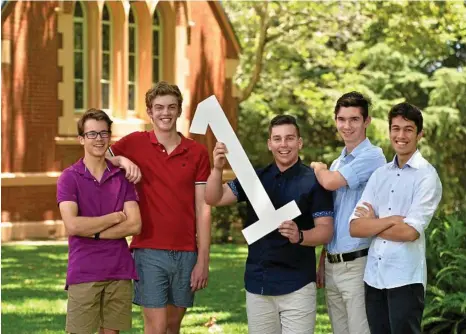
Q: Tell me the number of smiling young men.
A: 5